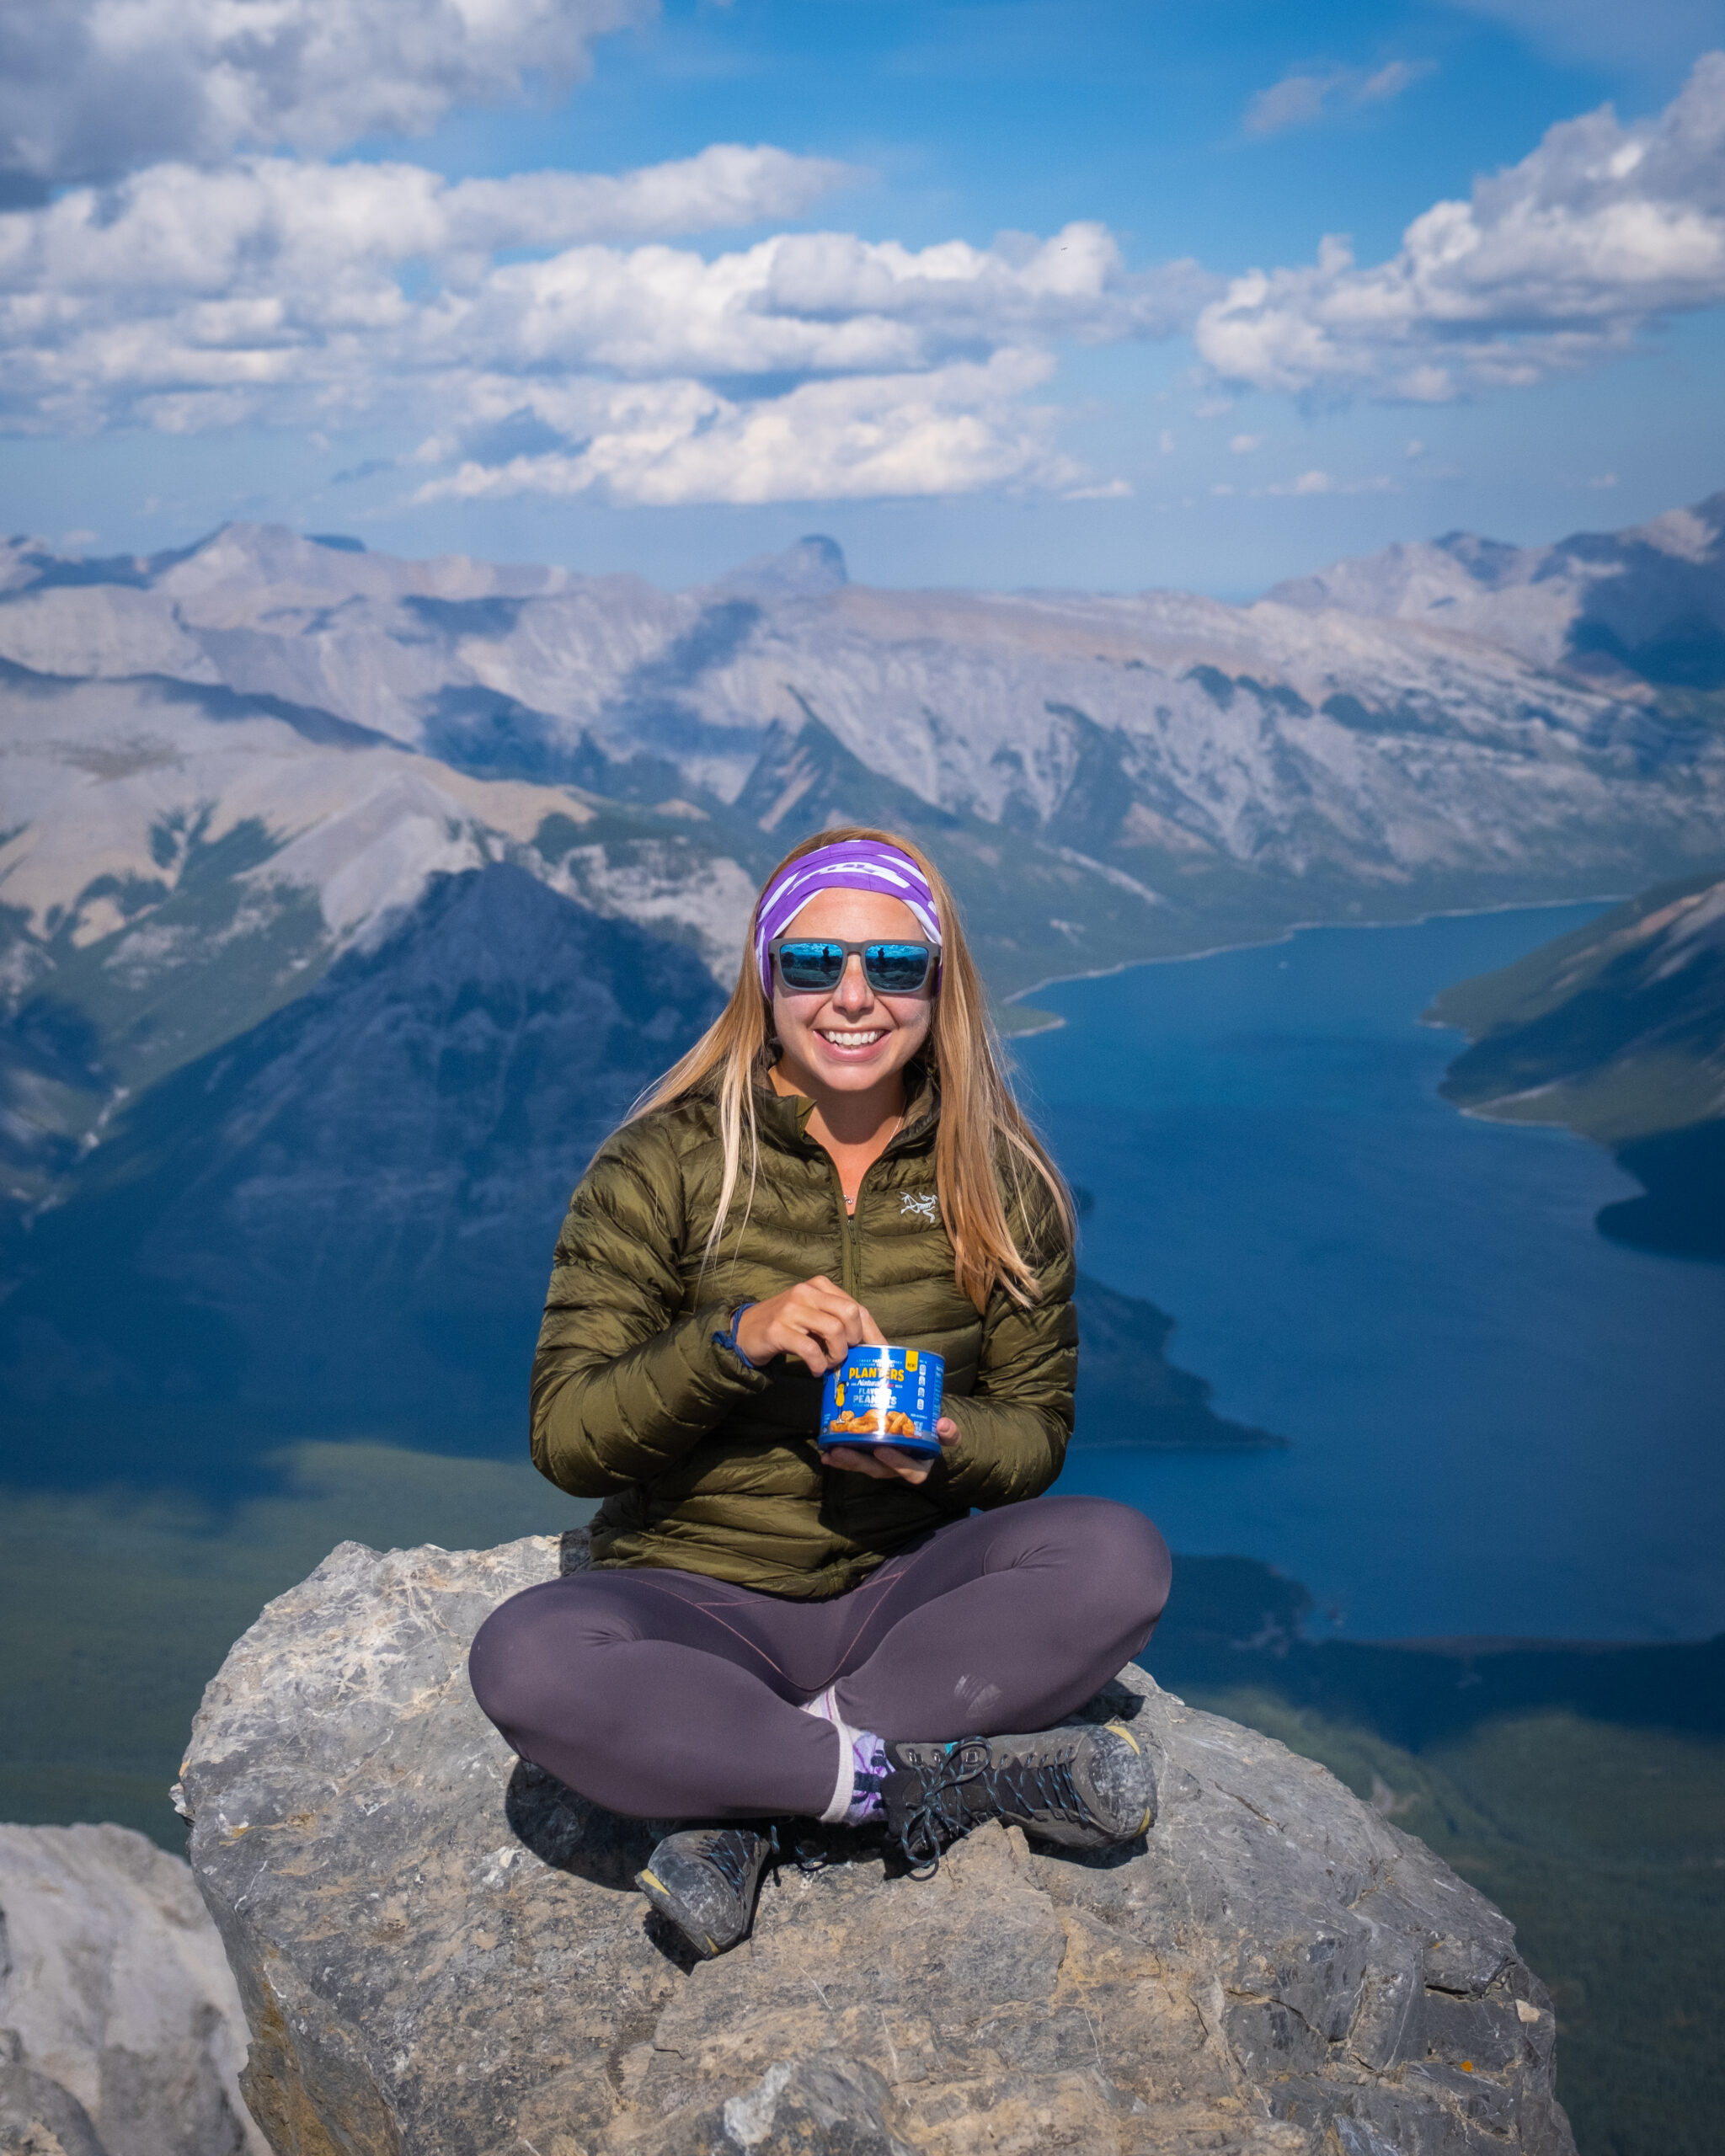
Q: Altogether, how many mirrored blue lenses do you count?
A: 2